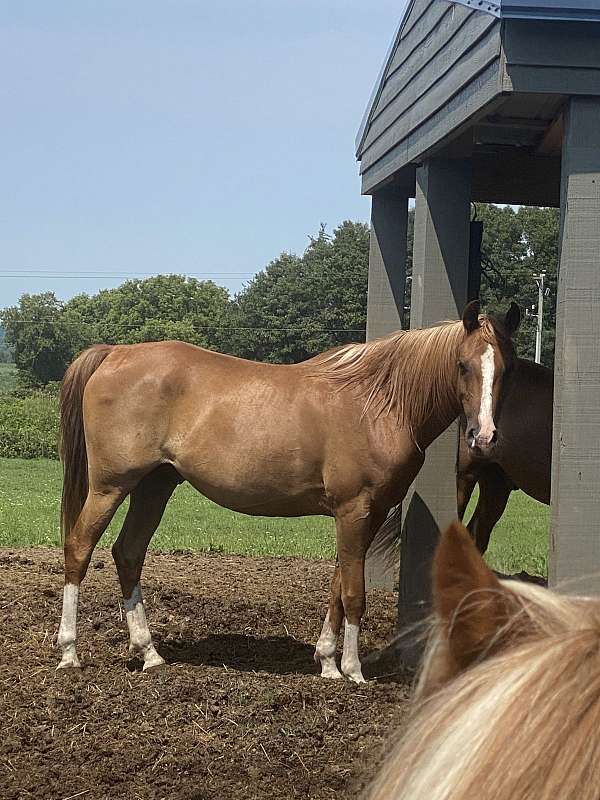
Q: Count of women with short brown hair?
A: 0